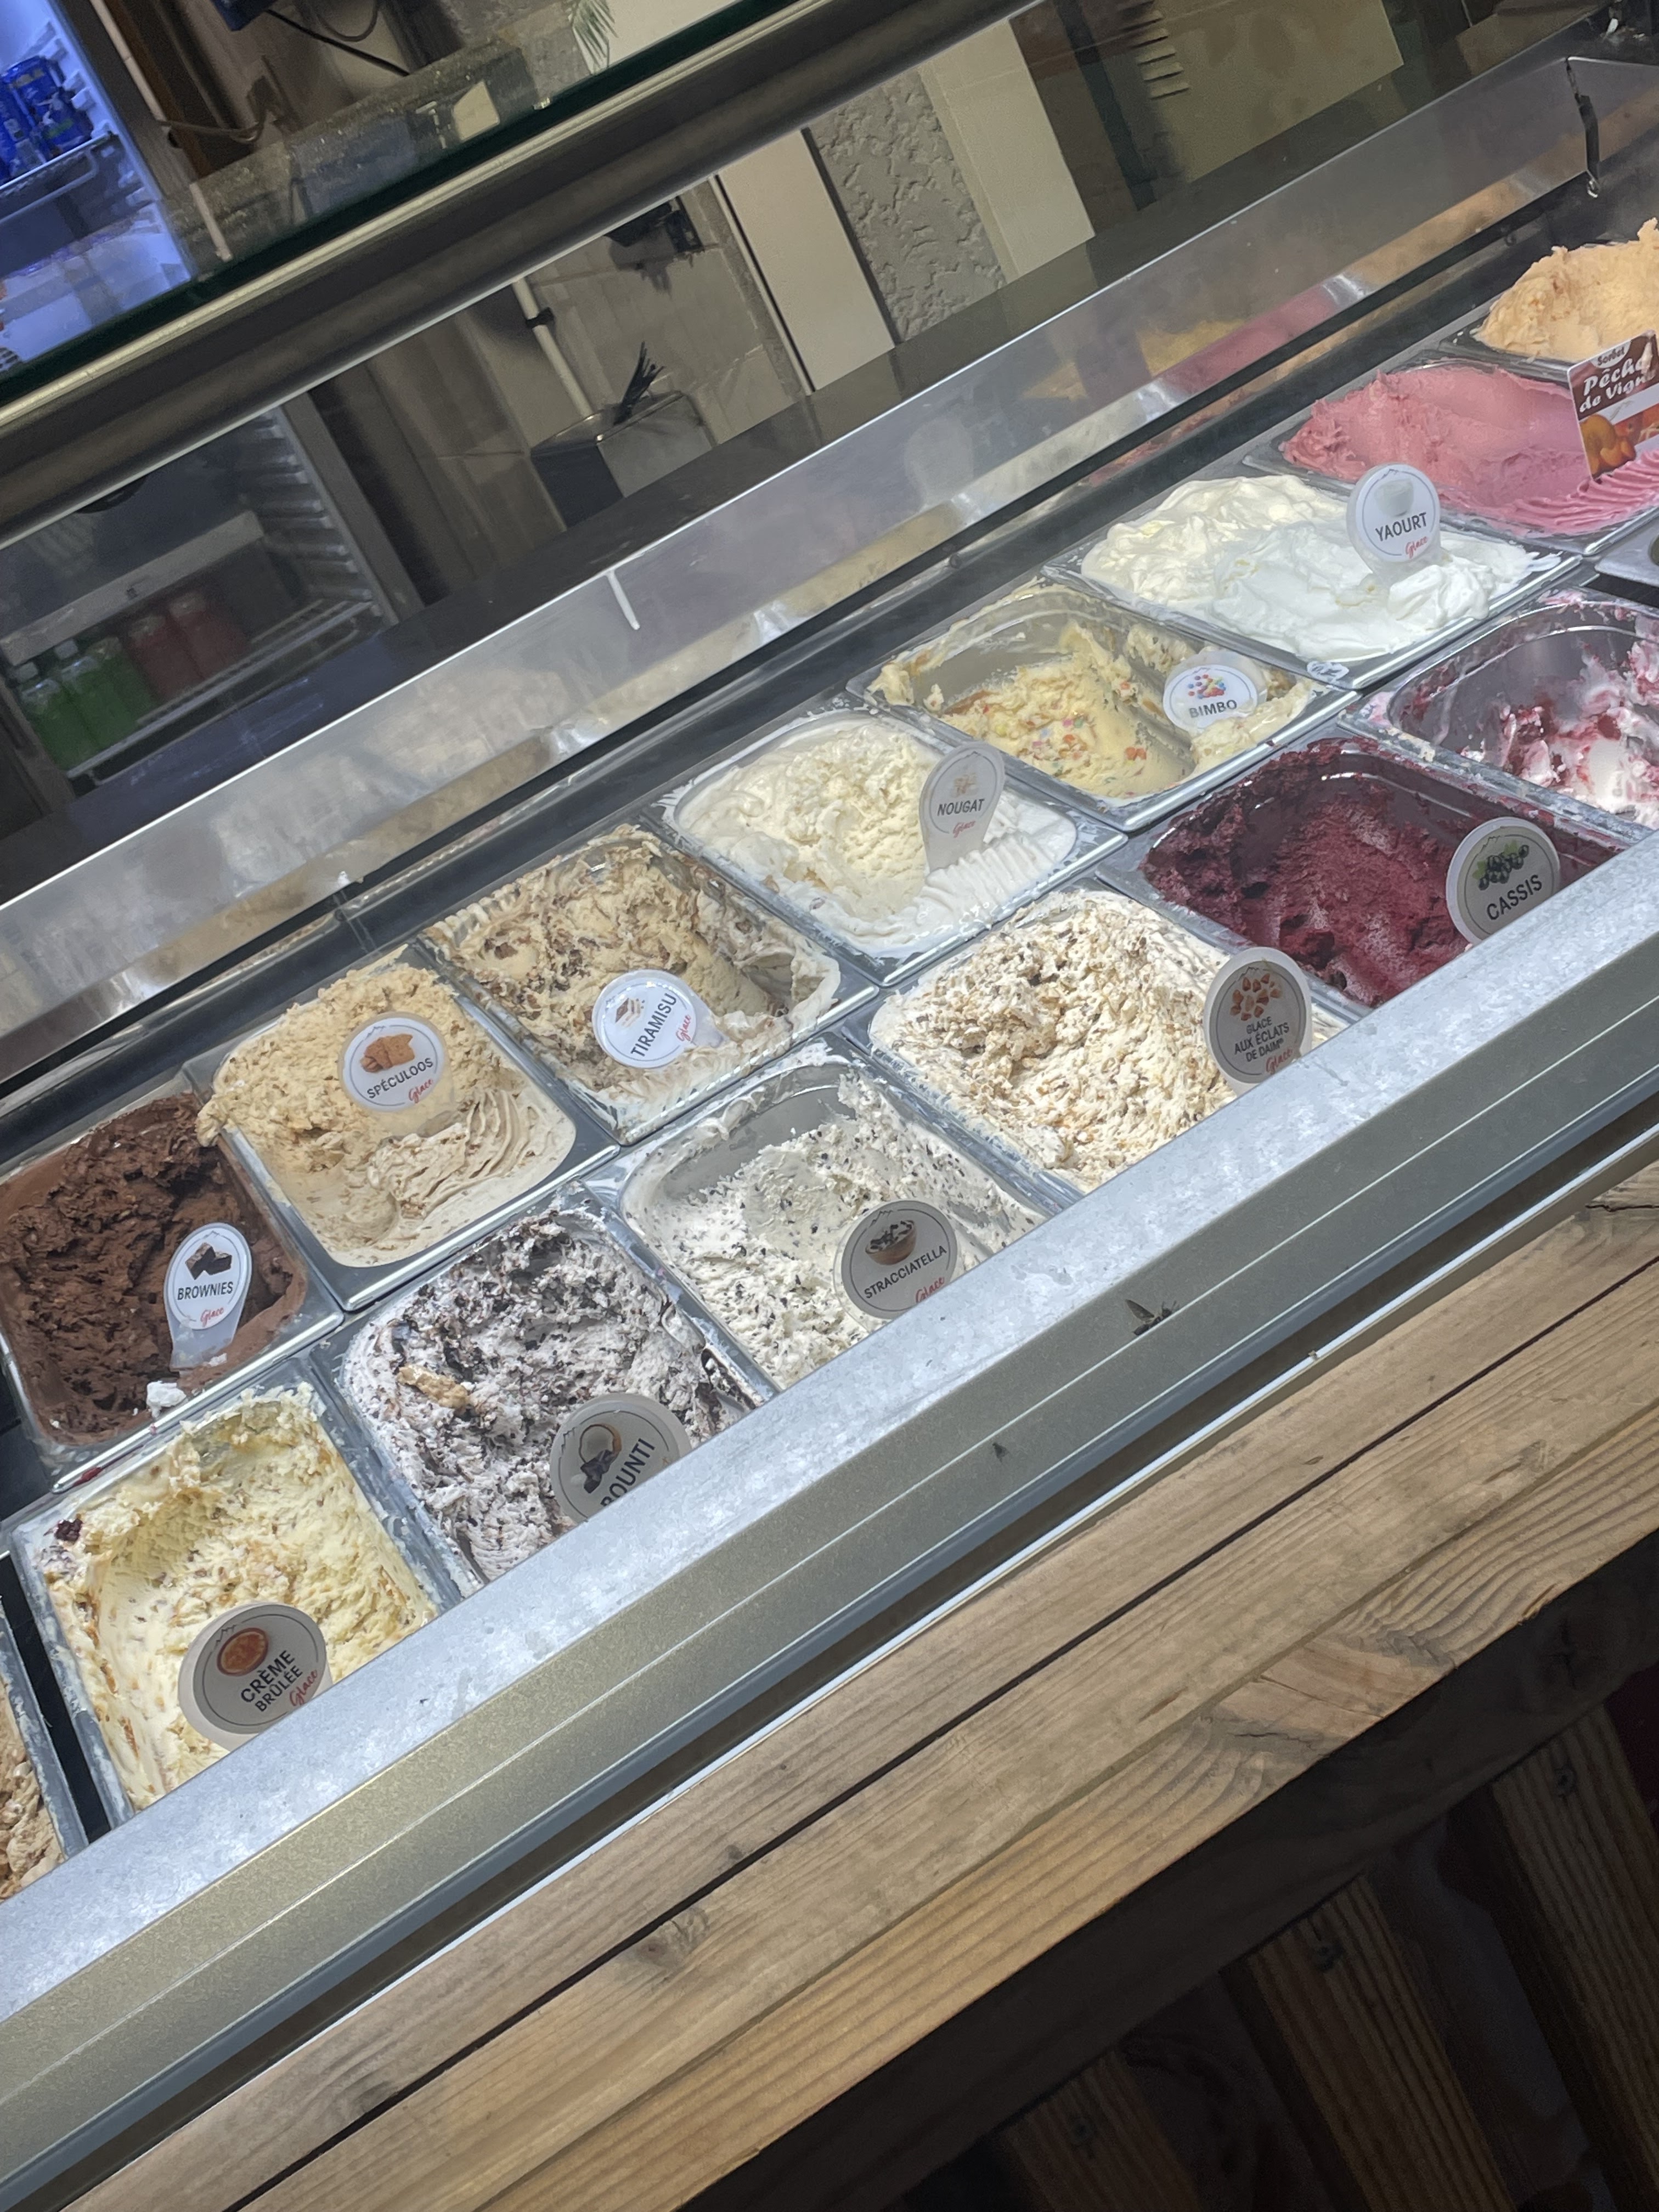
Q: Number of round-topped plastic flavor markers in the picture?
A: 11